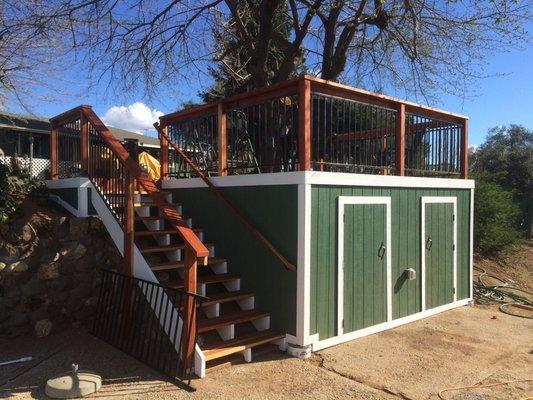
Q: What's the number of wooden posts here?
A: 9